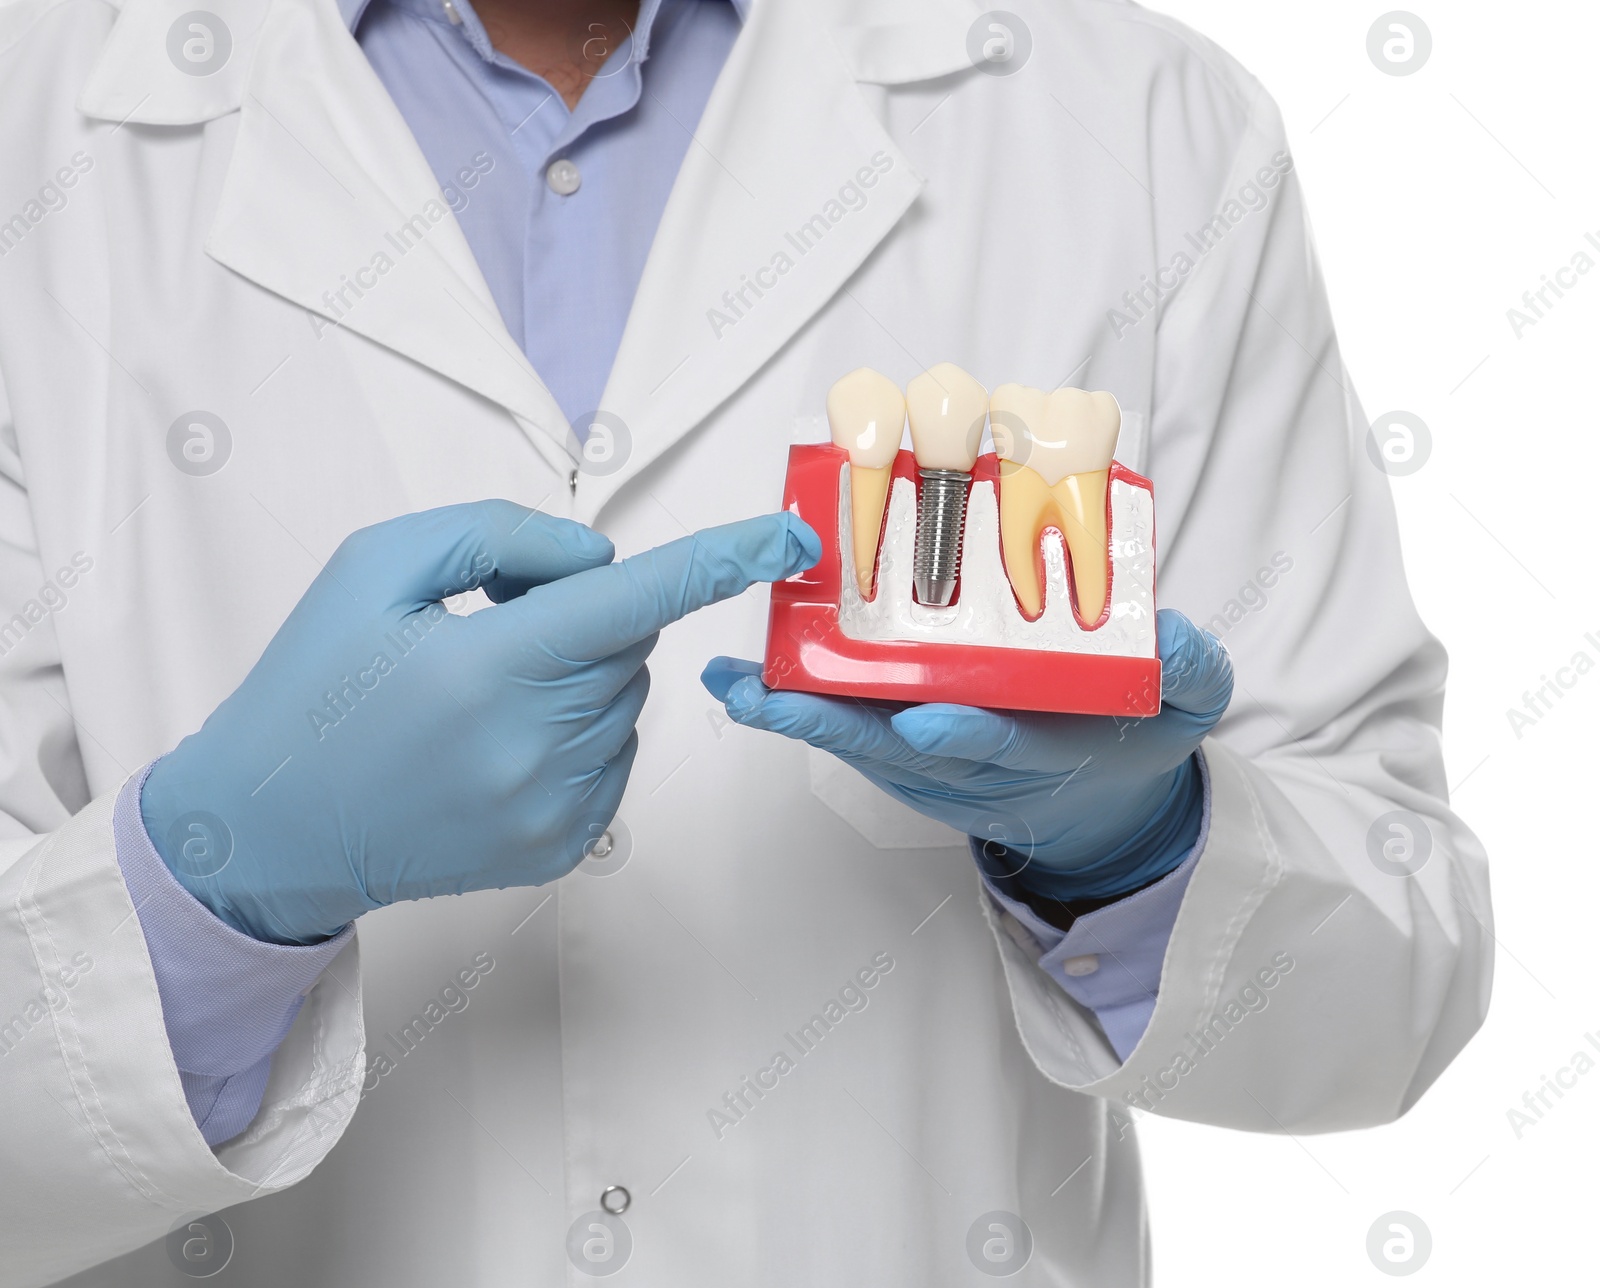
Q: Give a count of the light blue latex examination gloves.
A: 2